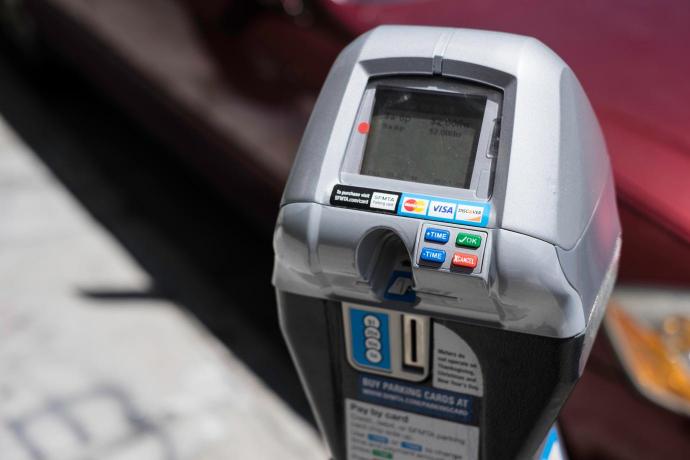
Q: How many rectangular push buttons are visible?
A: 4